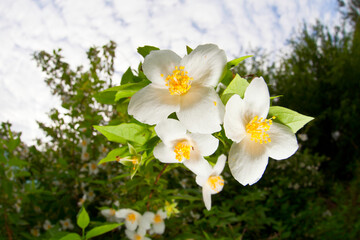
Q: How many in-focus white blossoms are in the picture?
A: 4